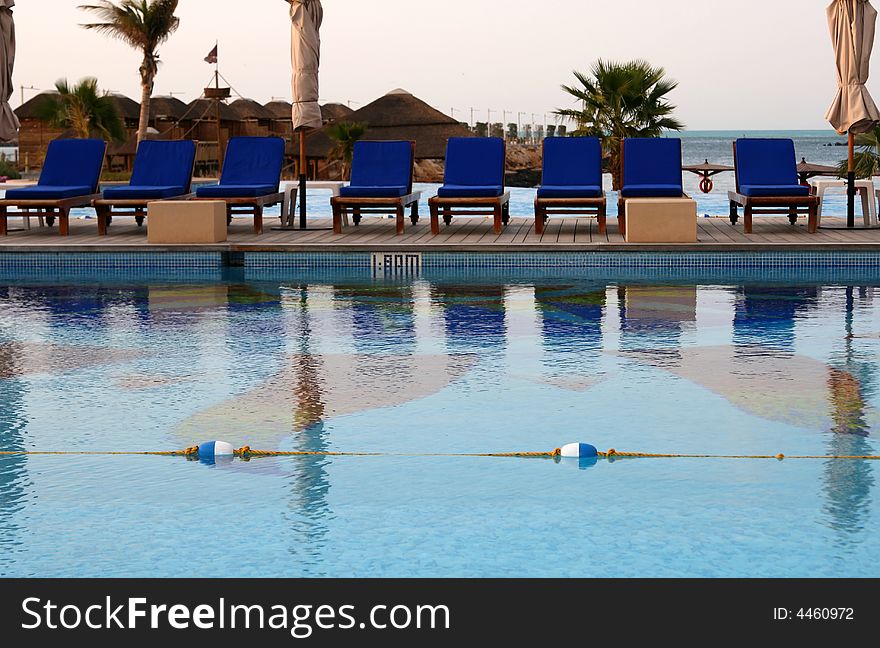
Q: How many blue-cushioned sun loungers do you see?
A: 8